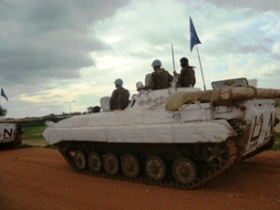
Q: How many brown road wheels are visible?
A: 6